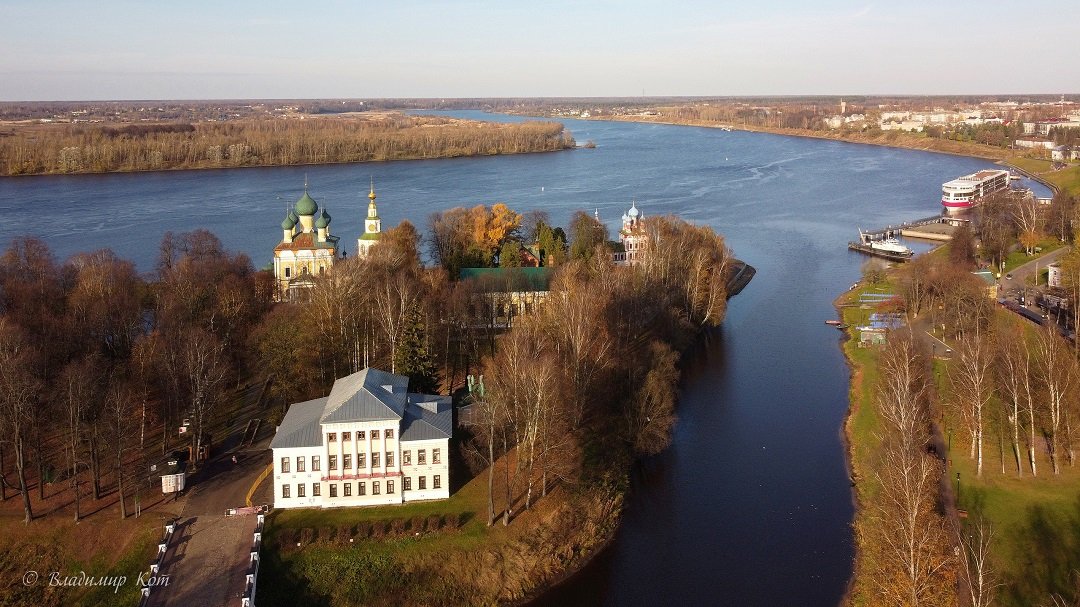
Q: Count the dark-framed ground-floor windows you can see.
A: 11